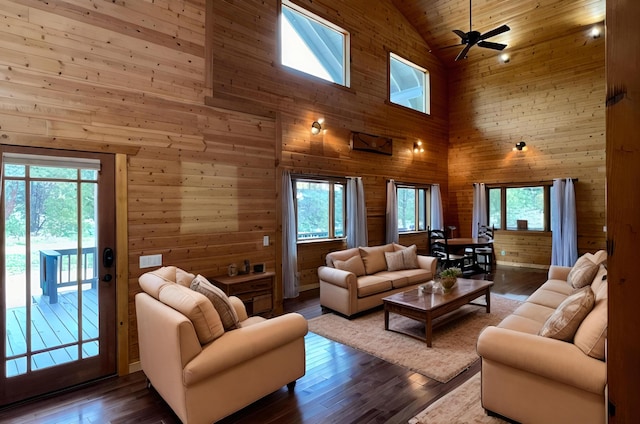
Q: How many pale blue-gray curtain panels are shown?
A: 6